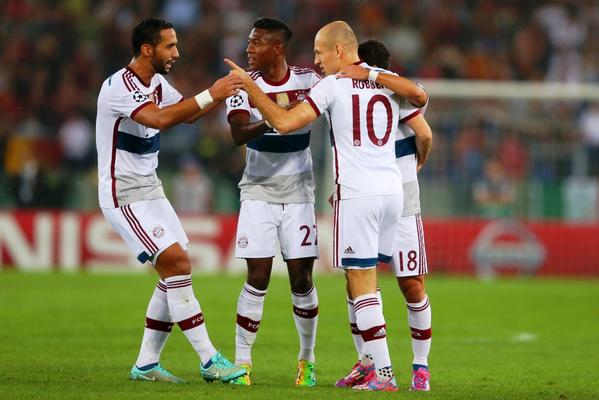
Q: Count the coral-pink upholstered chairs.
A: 0